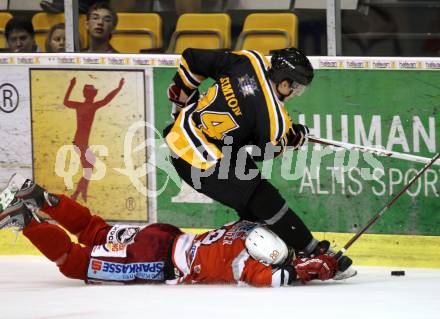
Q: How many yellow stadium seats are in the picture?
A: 5